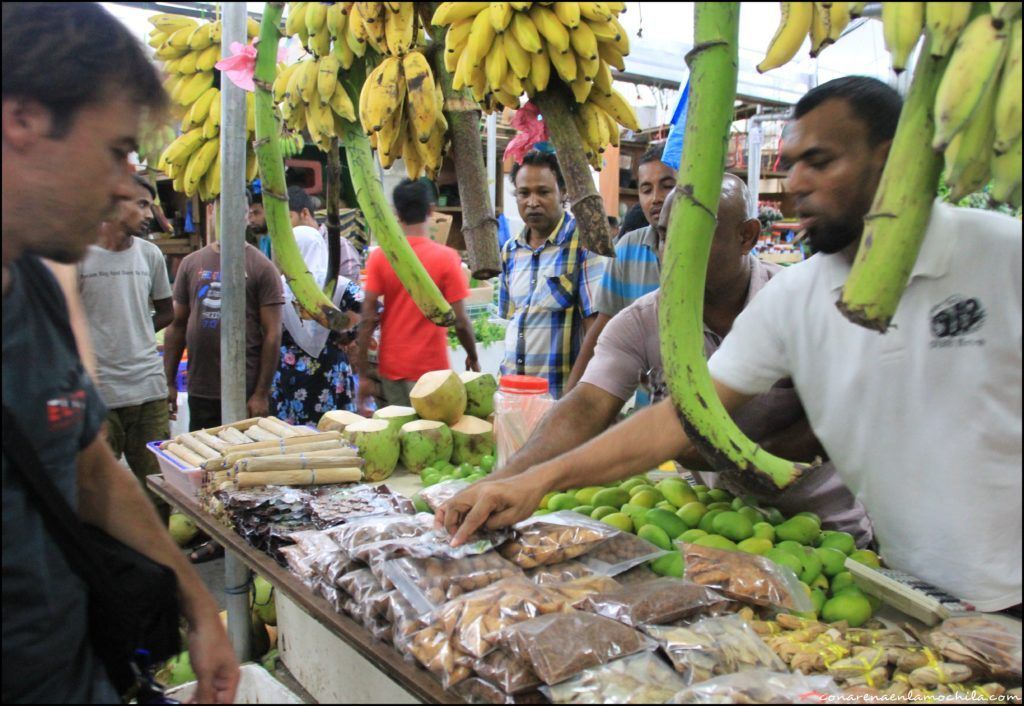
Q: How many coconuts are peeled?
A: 7